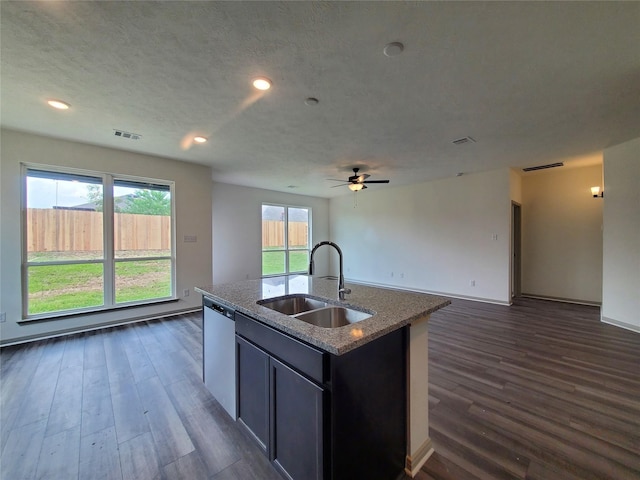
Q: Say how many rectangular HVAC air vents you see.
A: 3